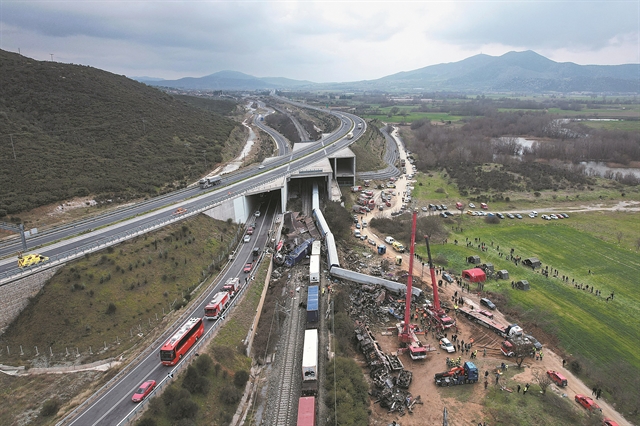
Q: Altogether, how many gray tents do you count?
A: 5